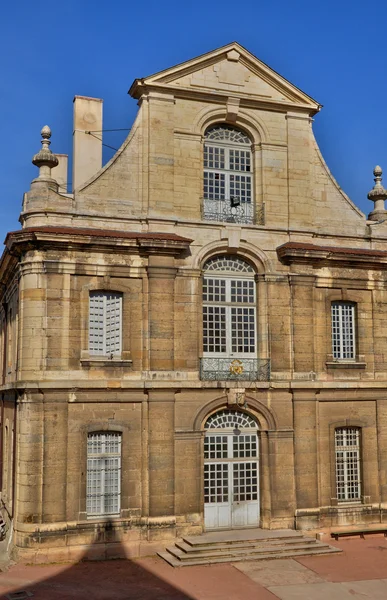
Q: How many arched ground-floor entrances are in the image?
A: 1